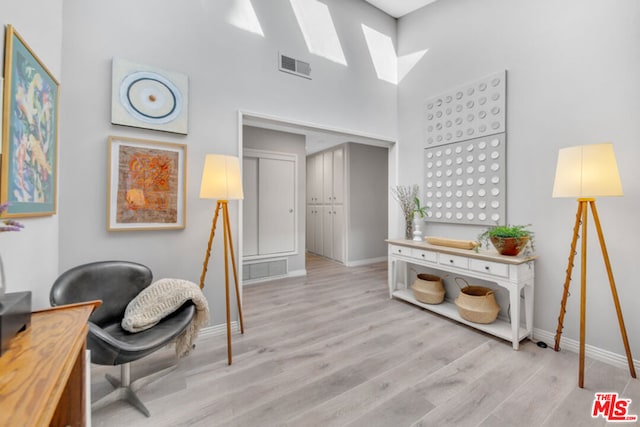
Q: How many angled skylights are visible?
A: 3